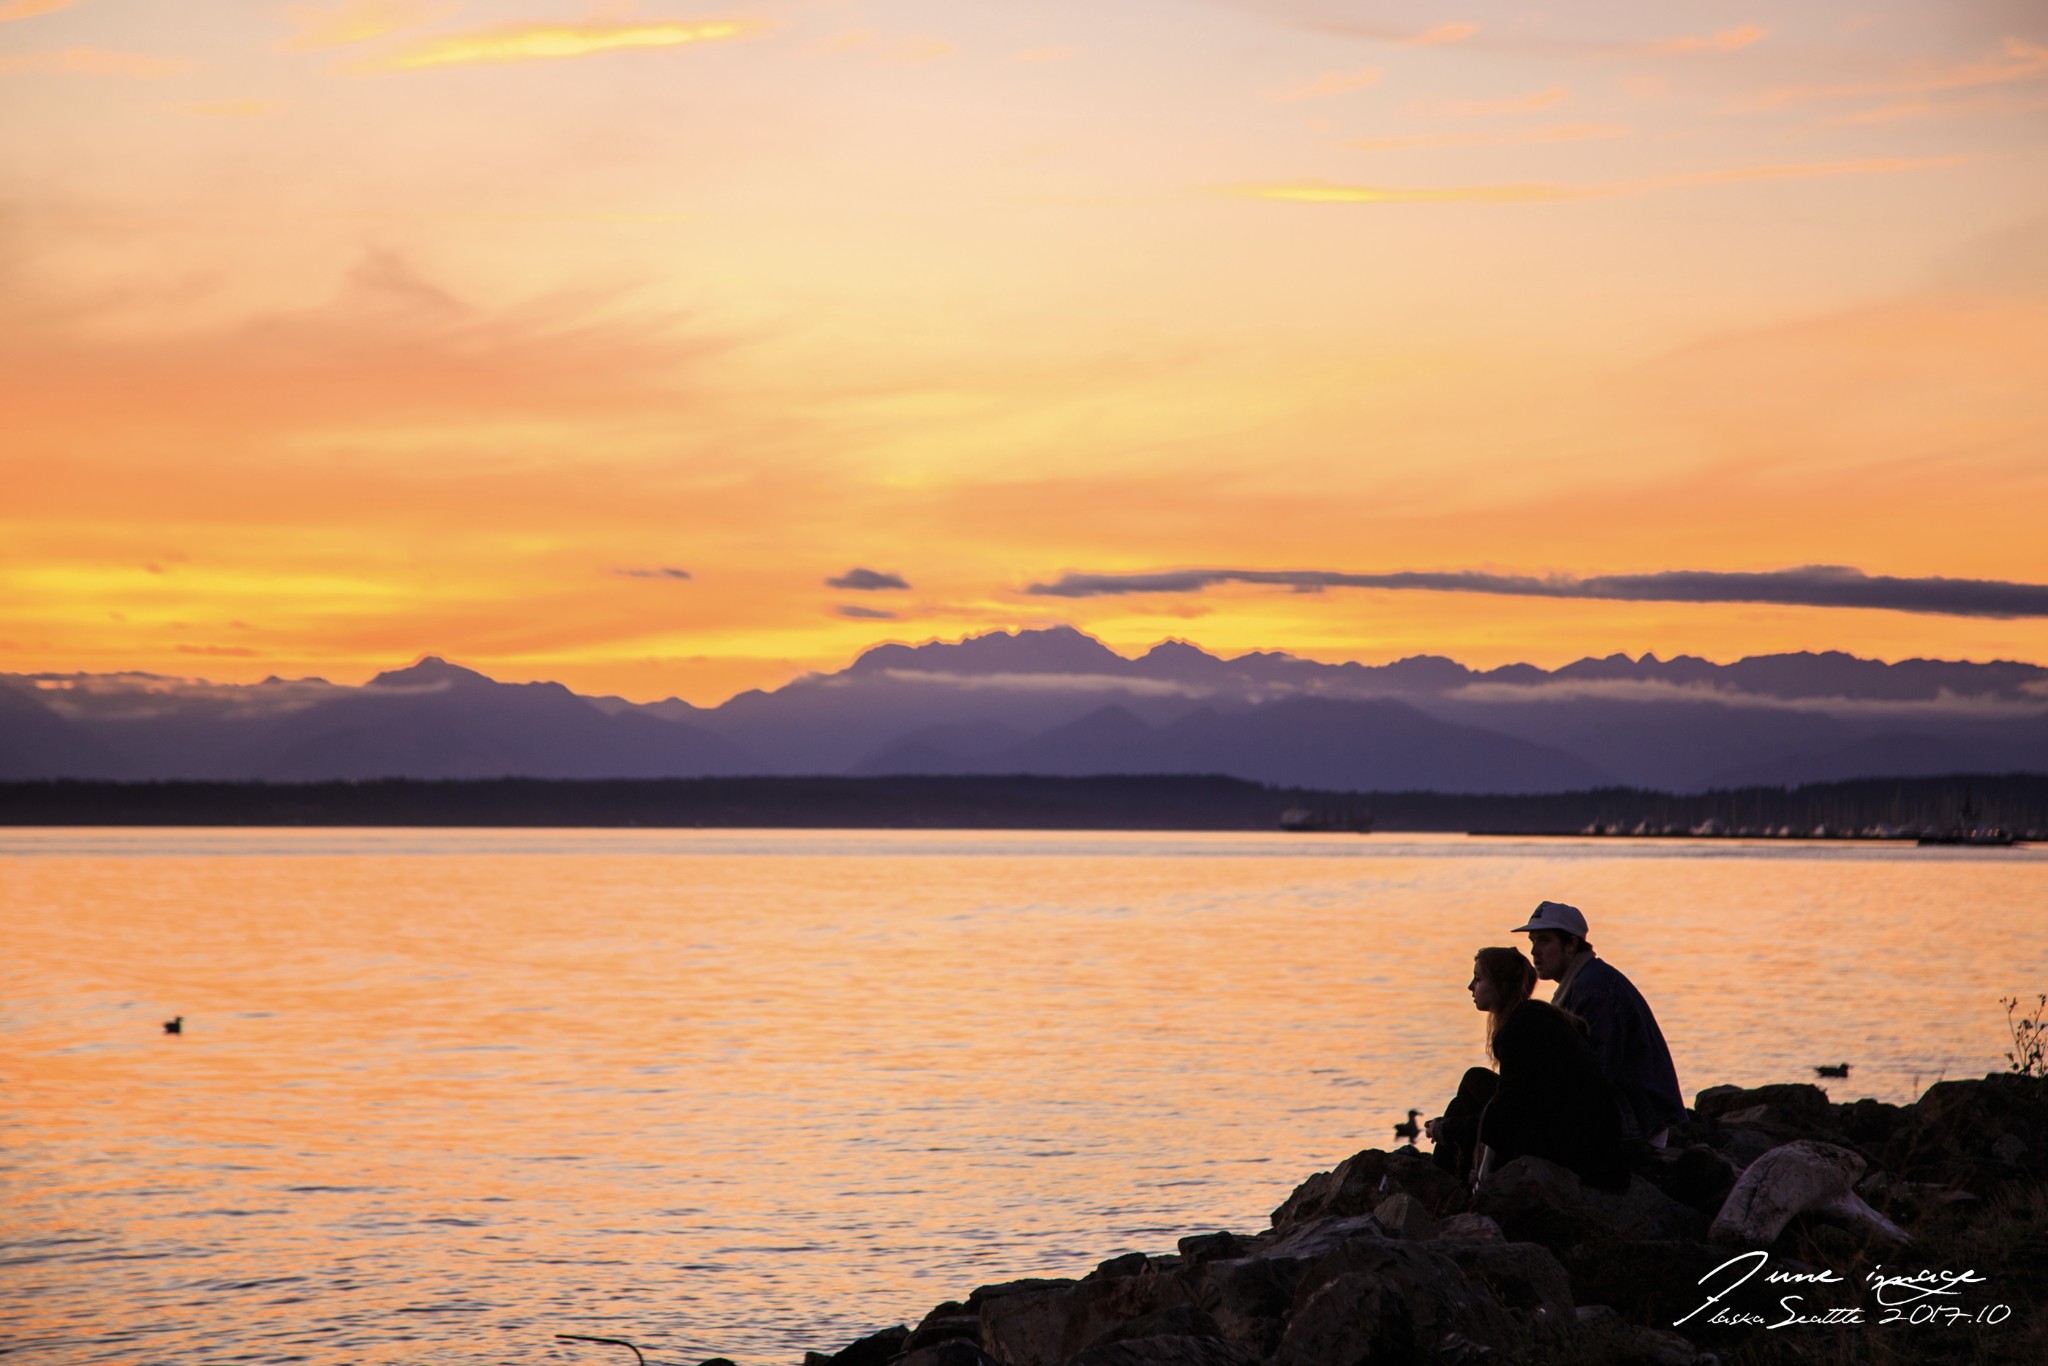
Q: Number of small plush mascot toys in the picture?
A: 0